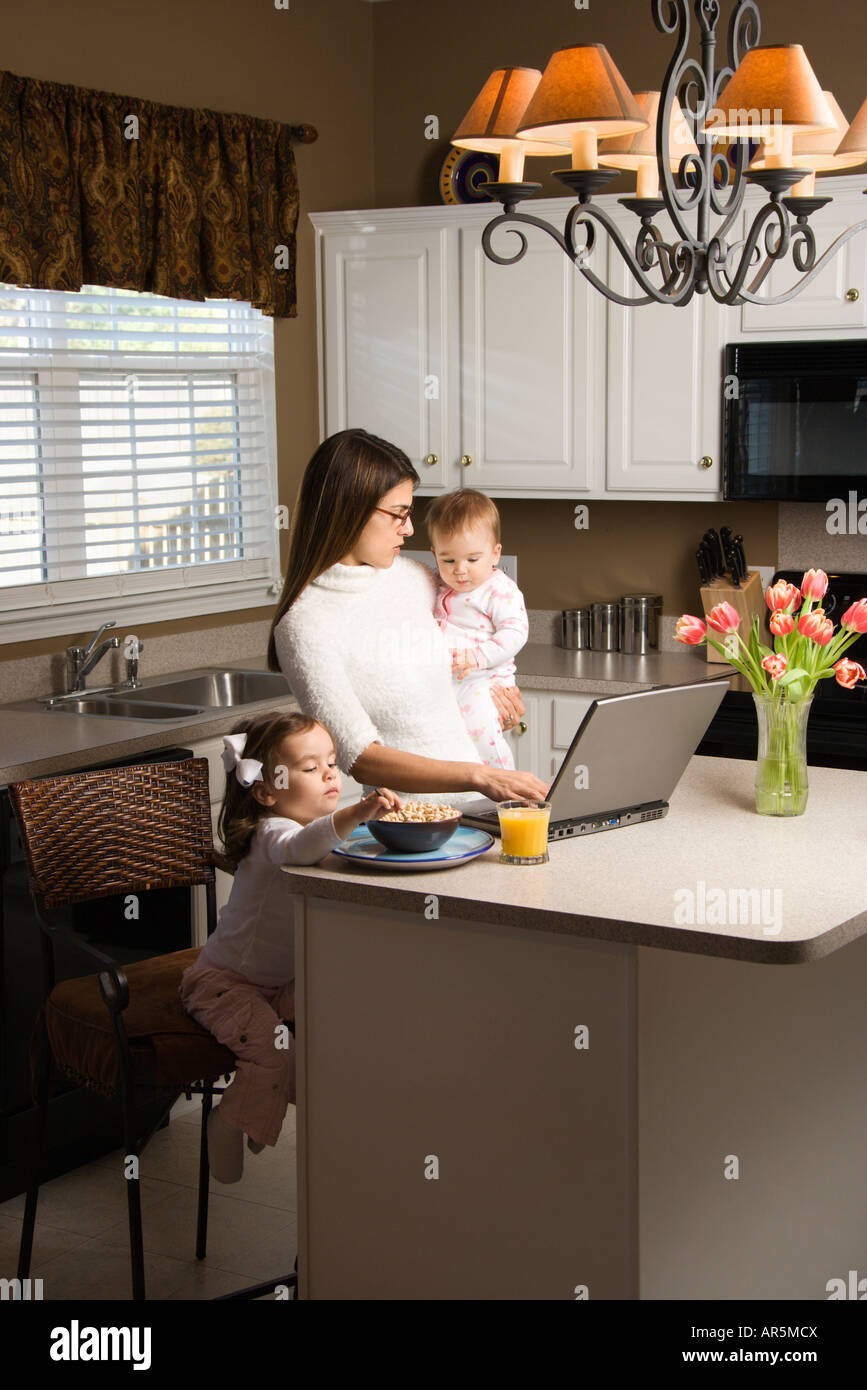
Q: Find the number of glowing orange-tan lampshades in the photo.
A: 6